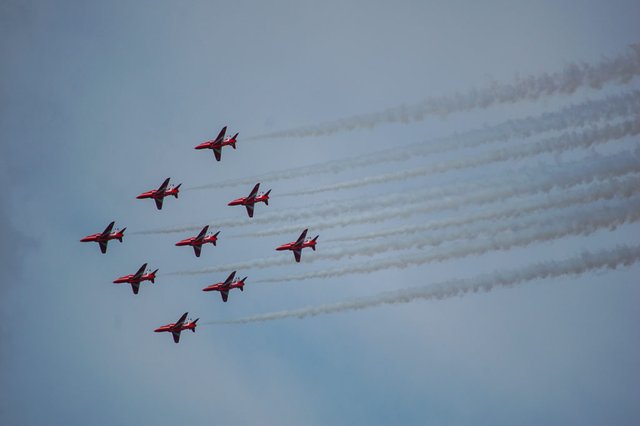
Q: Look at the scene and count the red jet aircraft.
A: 9